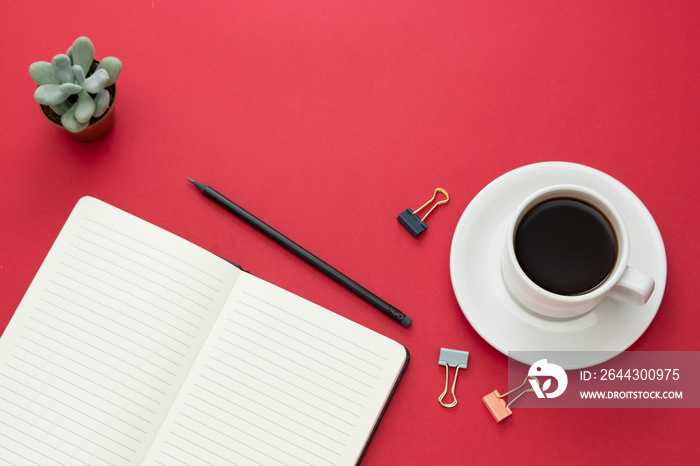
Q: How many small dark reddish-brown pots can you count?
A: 1